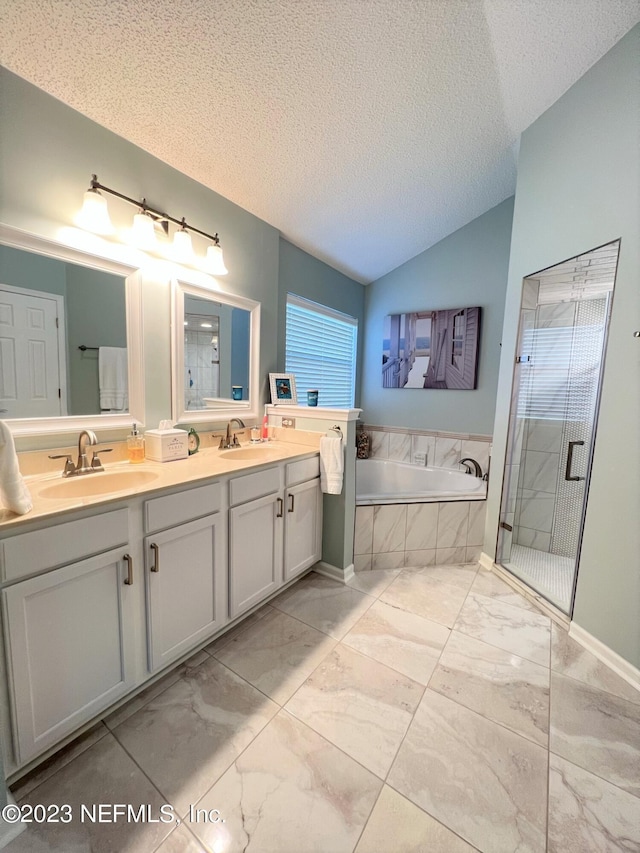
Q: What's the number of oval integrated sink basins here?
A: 2